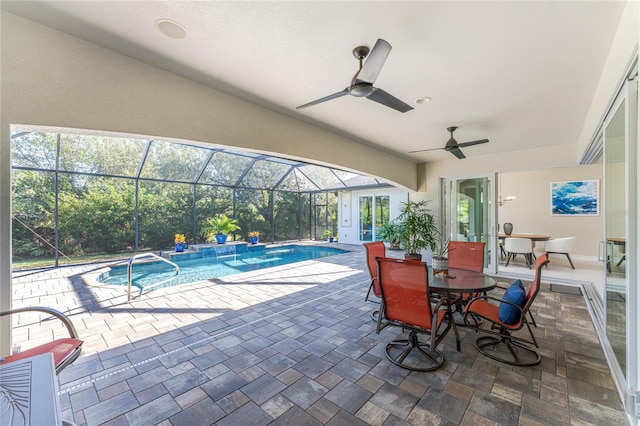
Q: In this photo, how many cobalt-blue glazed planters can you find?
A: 4